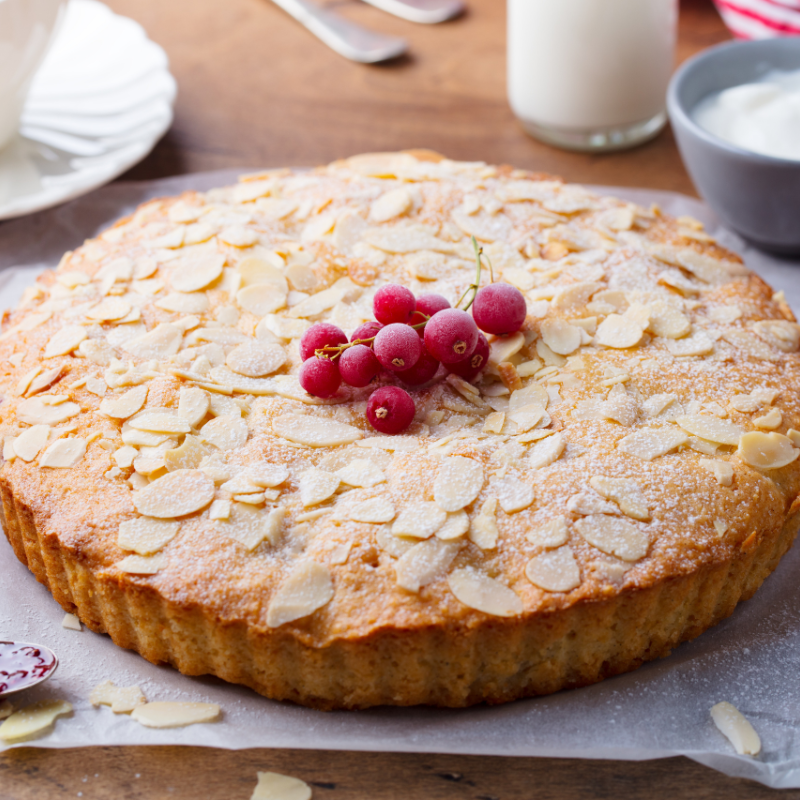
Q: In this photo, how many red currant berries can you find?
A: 12